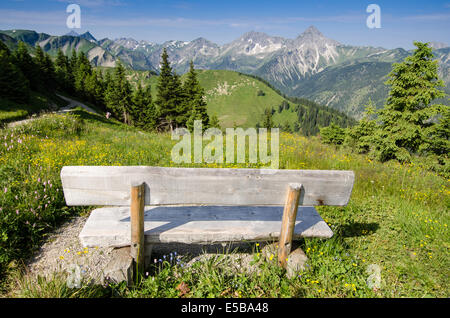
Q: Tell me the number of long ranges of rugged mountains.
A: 1